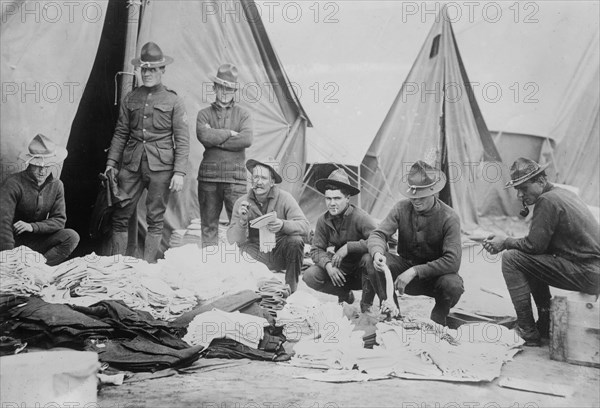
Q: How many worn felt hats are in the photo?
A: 7